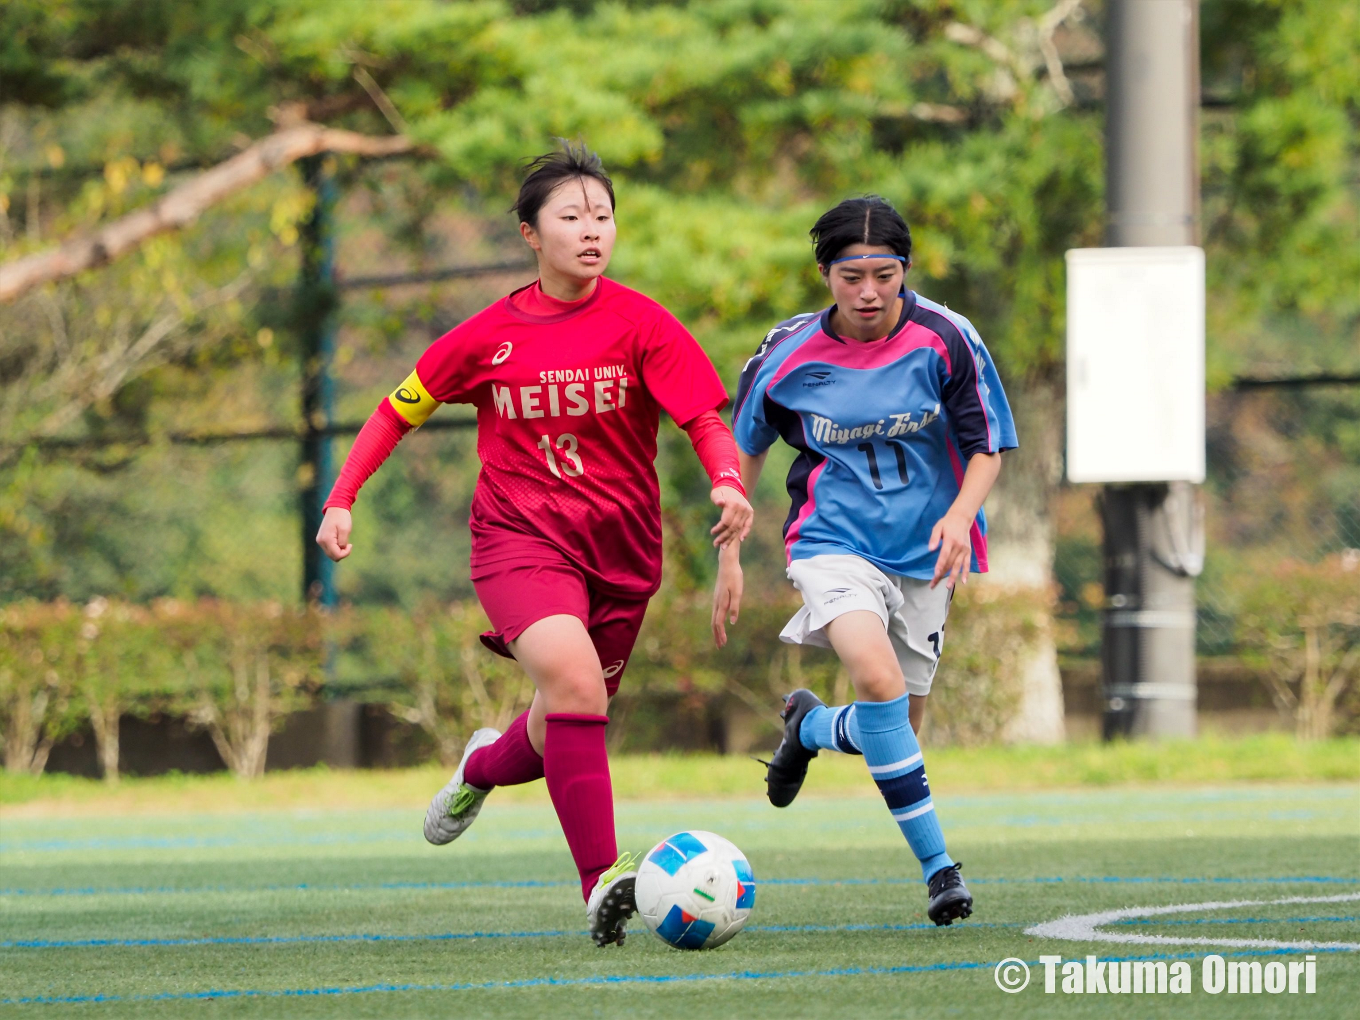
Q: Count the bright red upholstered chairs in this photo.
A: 0